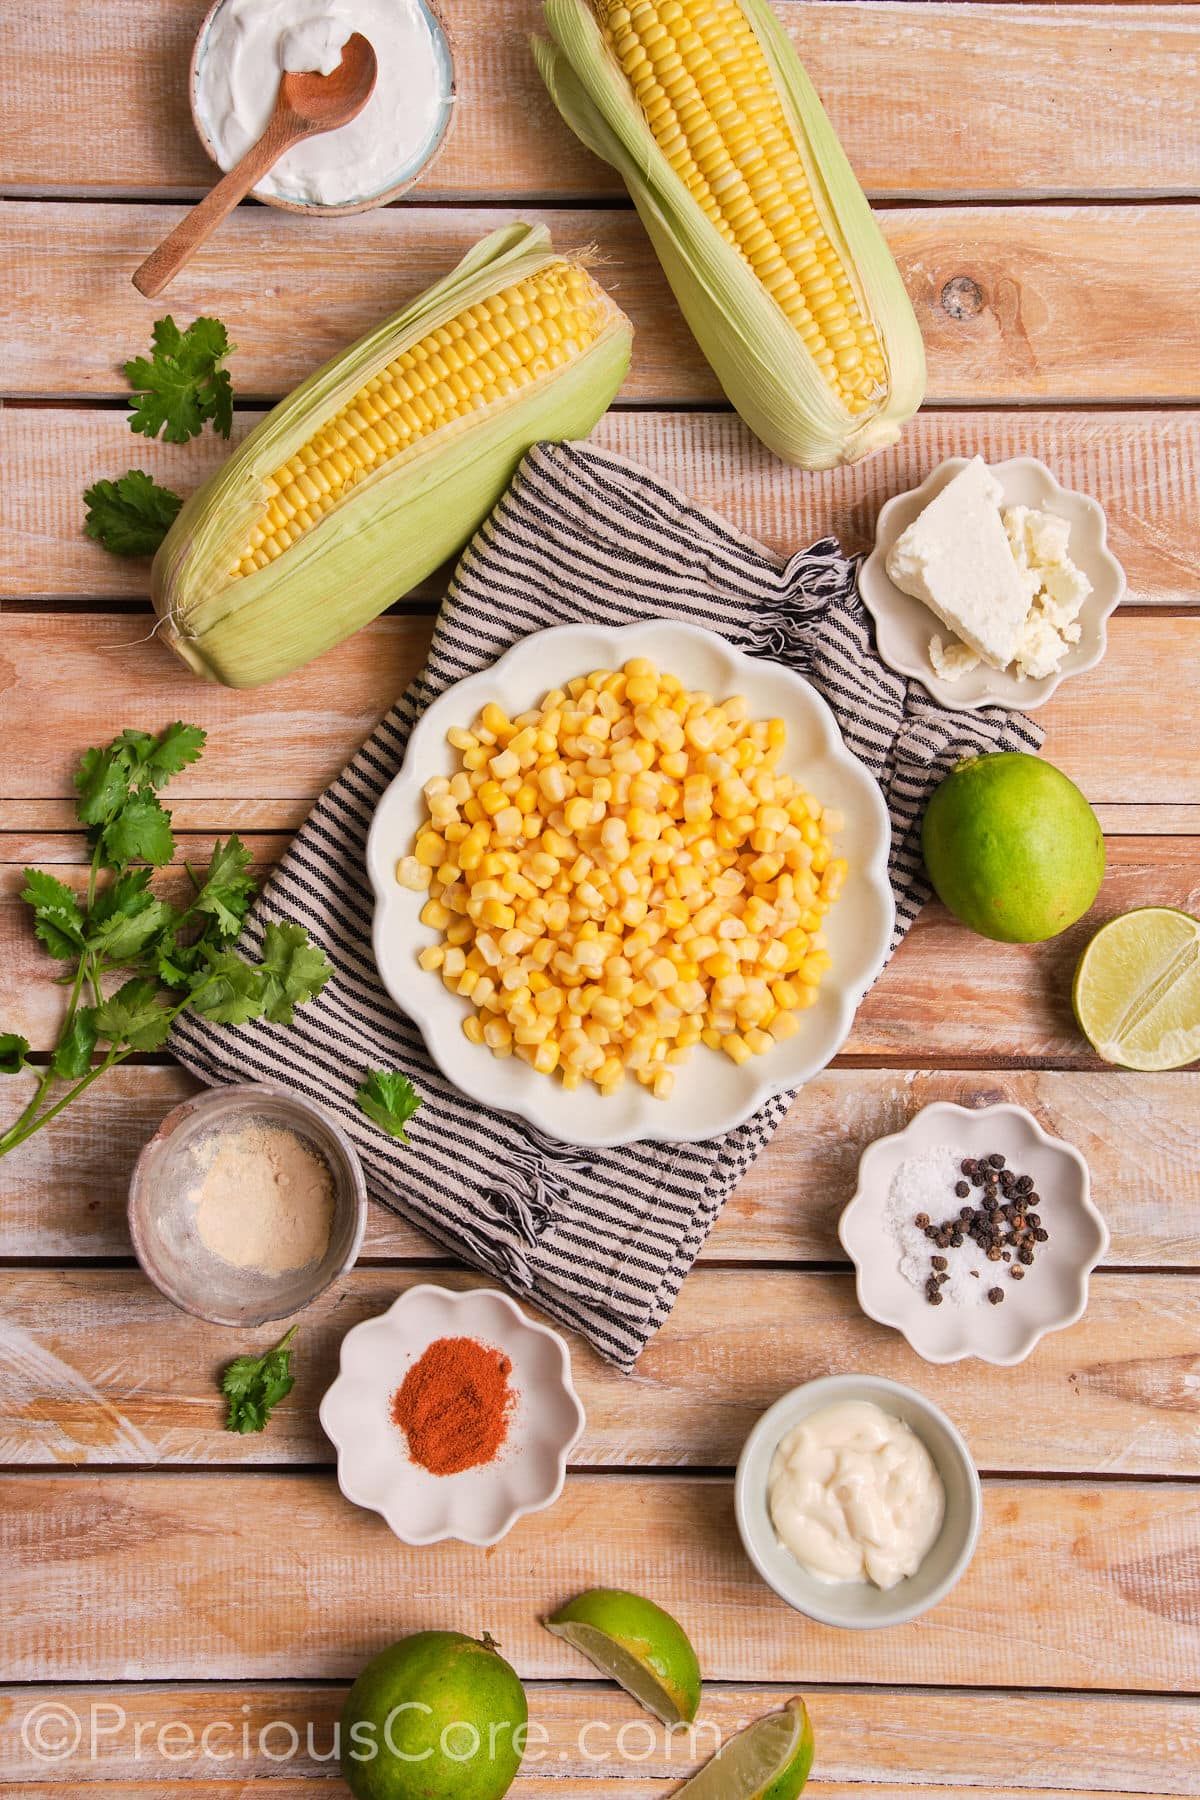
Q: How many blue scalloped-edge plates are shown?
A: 0